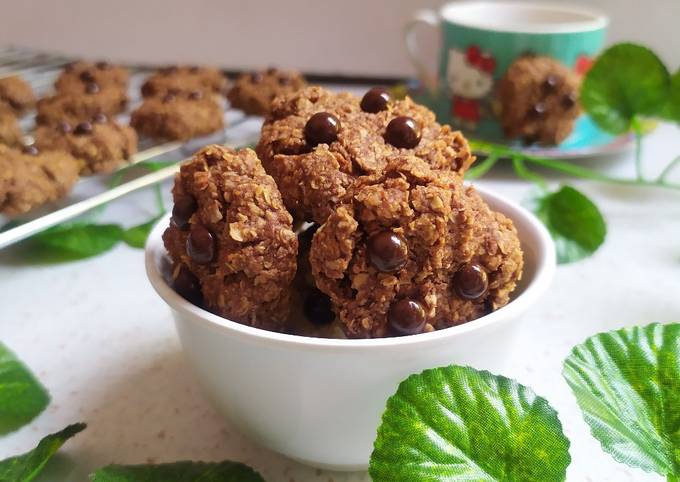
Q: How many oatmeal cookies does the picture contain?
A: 13